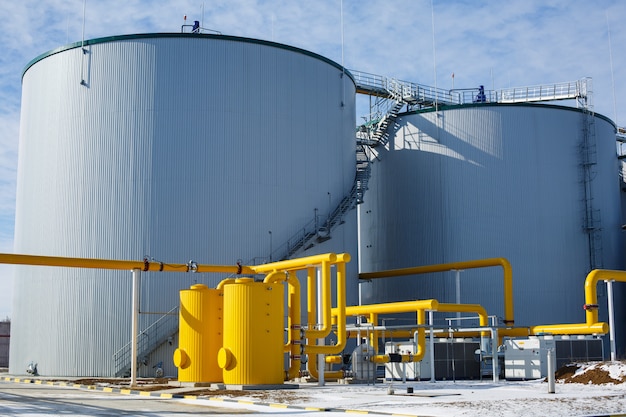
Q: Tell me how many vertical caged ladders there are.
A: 1